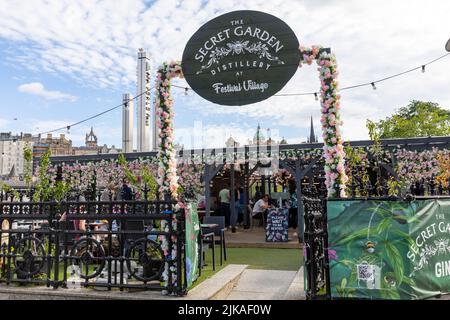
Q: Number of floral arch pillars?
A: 2